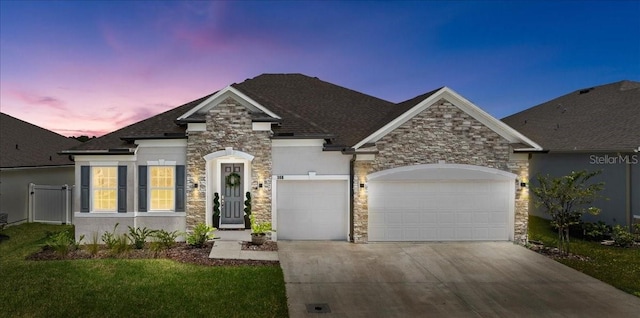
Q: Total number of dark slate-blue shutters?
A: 4